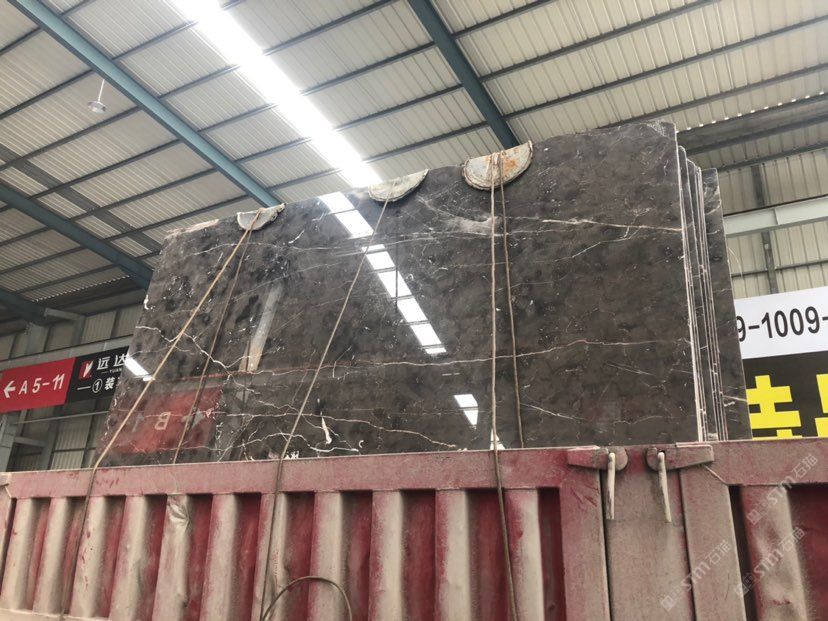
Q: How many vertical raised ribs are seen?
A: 12